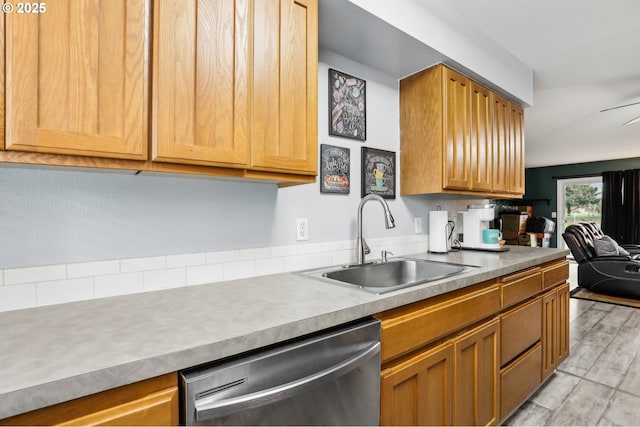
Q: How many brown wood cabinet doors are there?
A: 11